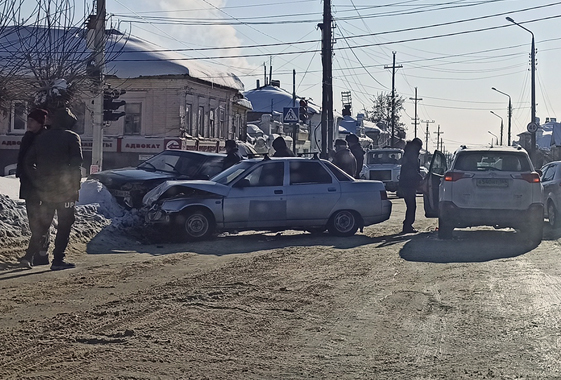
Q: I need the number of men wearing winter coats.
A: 7